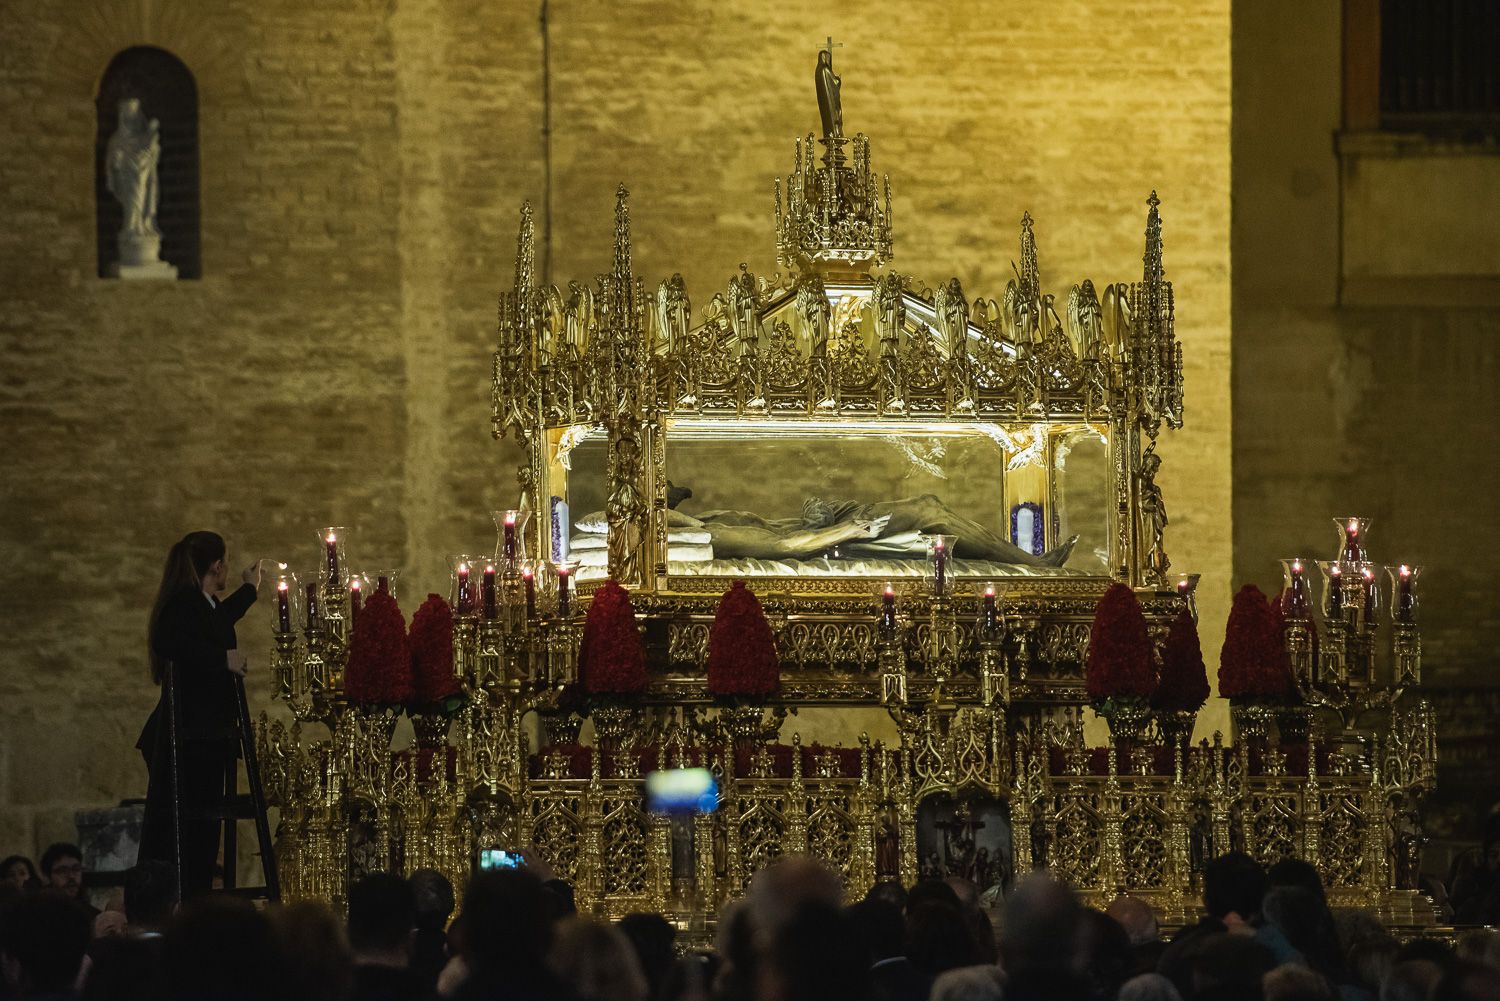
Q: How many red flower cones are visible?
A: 8